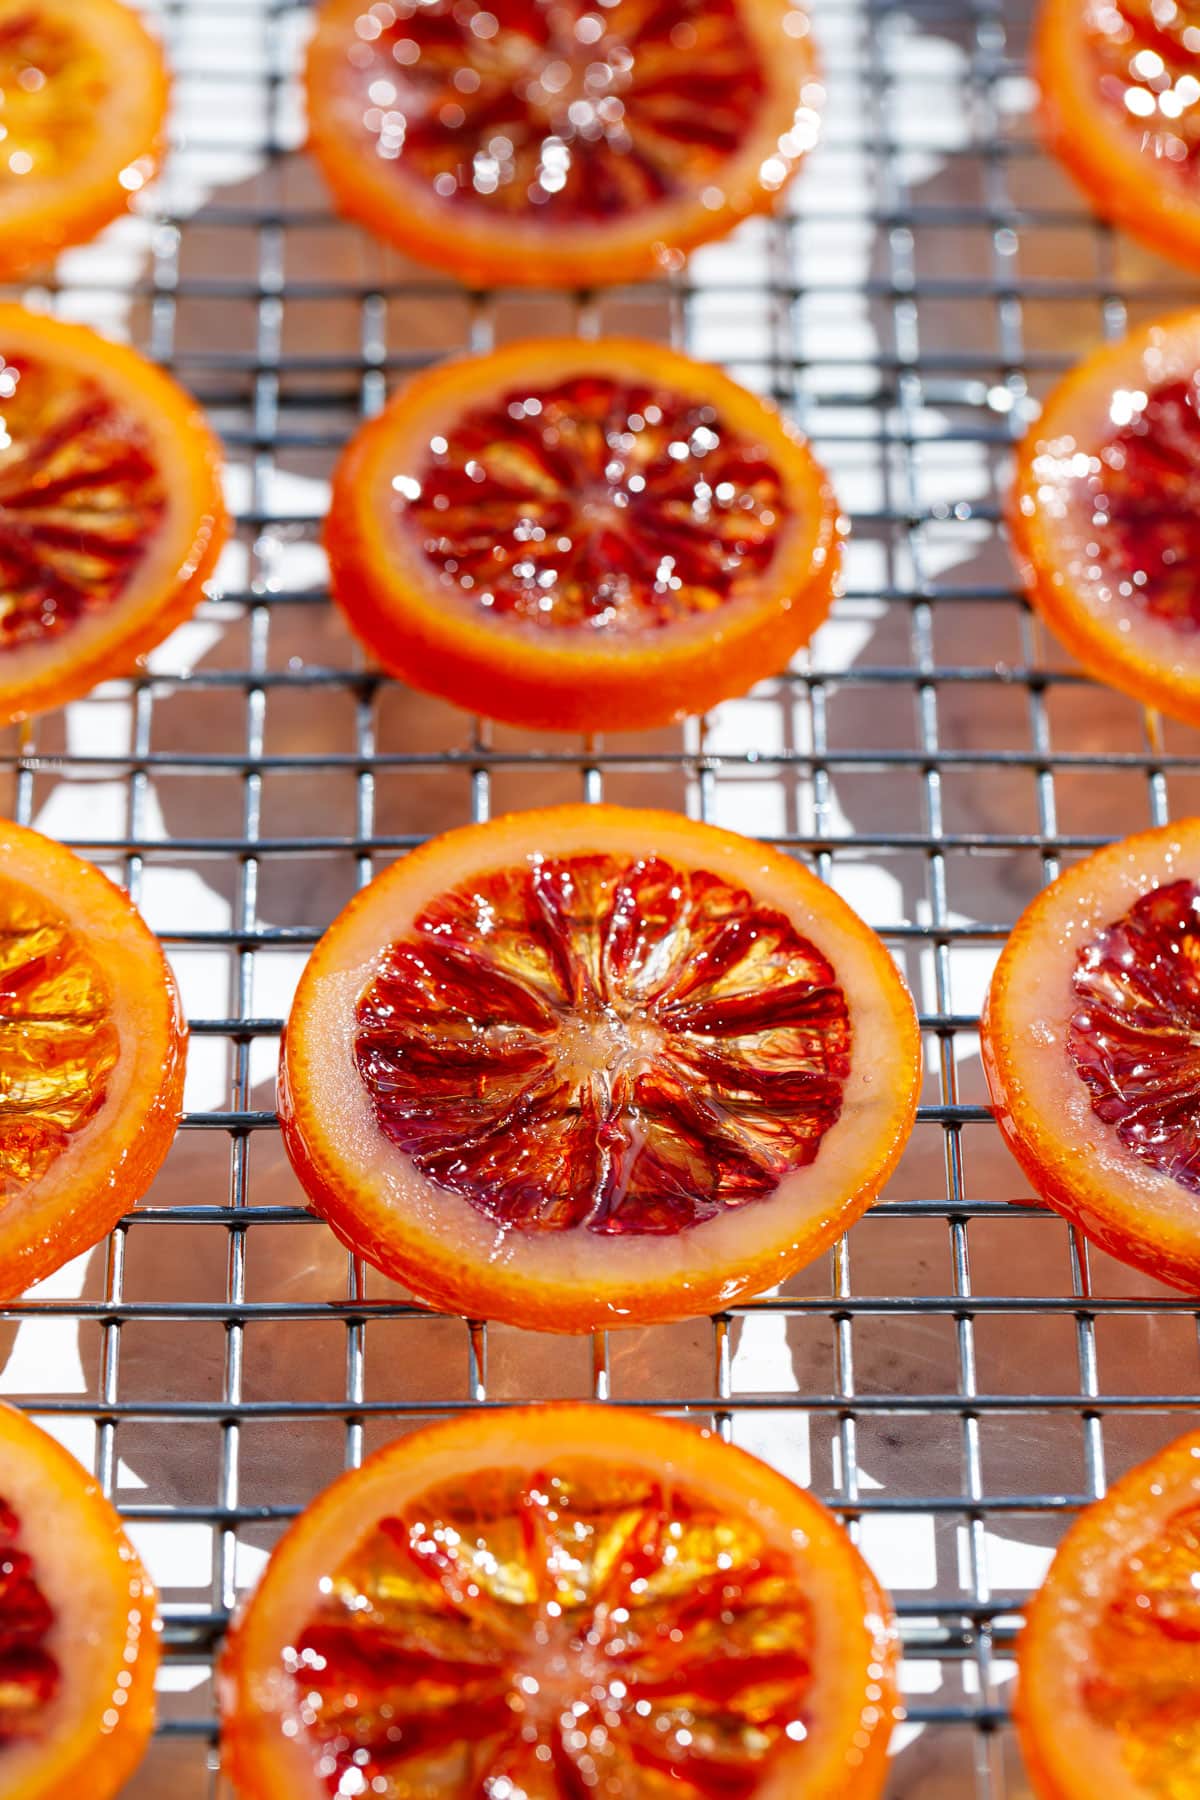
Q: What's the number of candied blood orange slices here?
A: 12